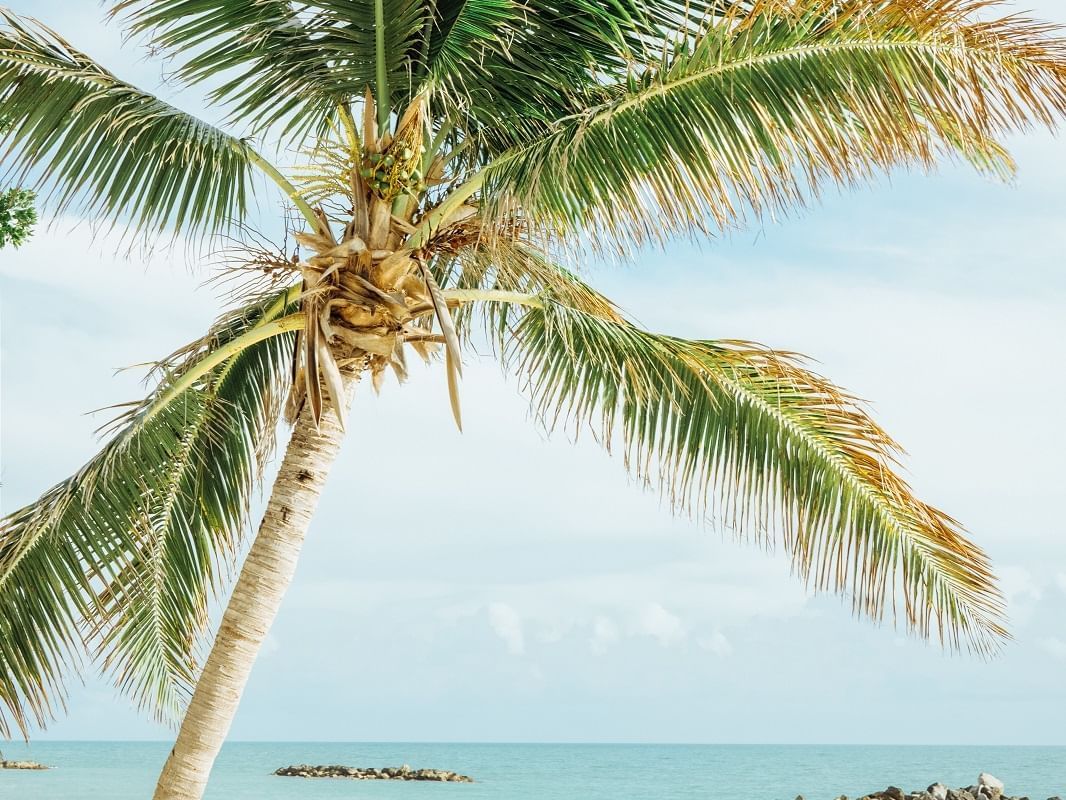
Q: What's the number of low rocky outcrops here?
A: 3